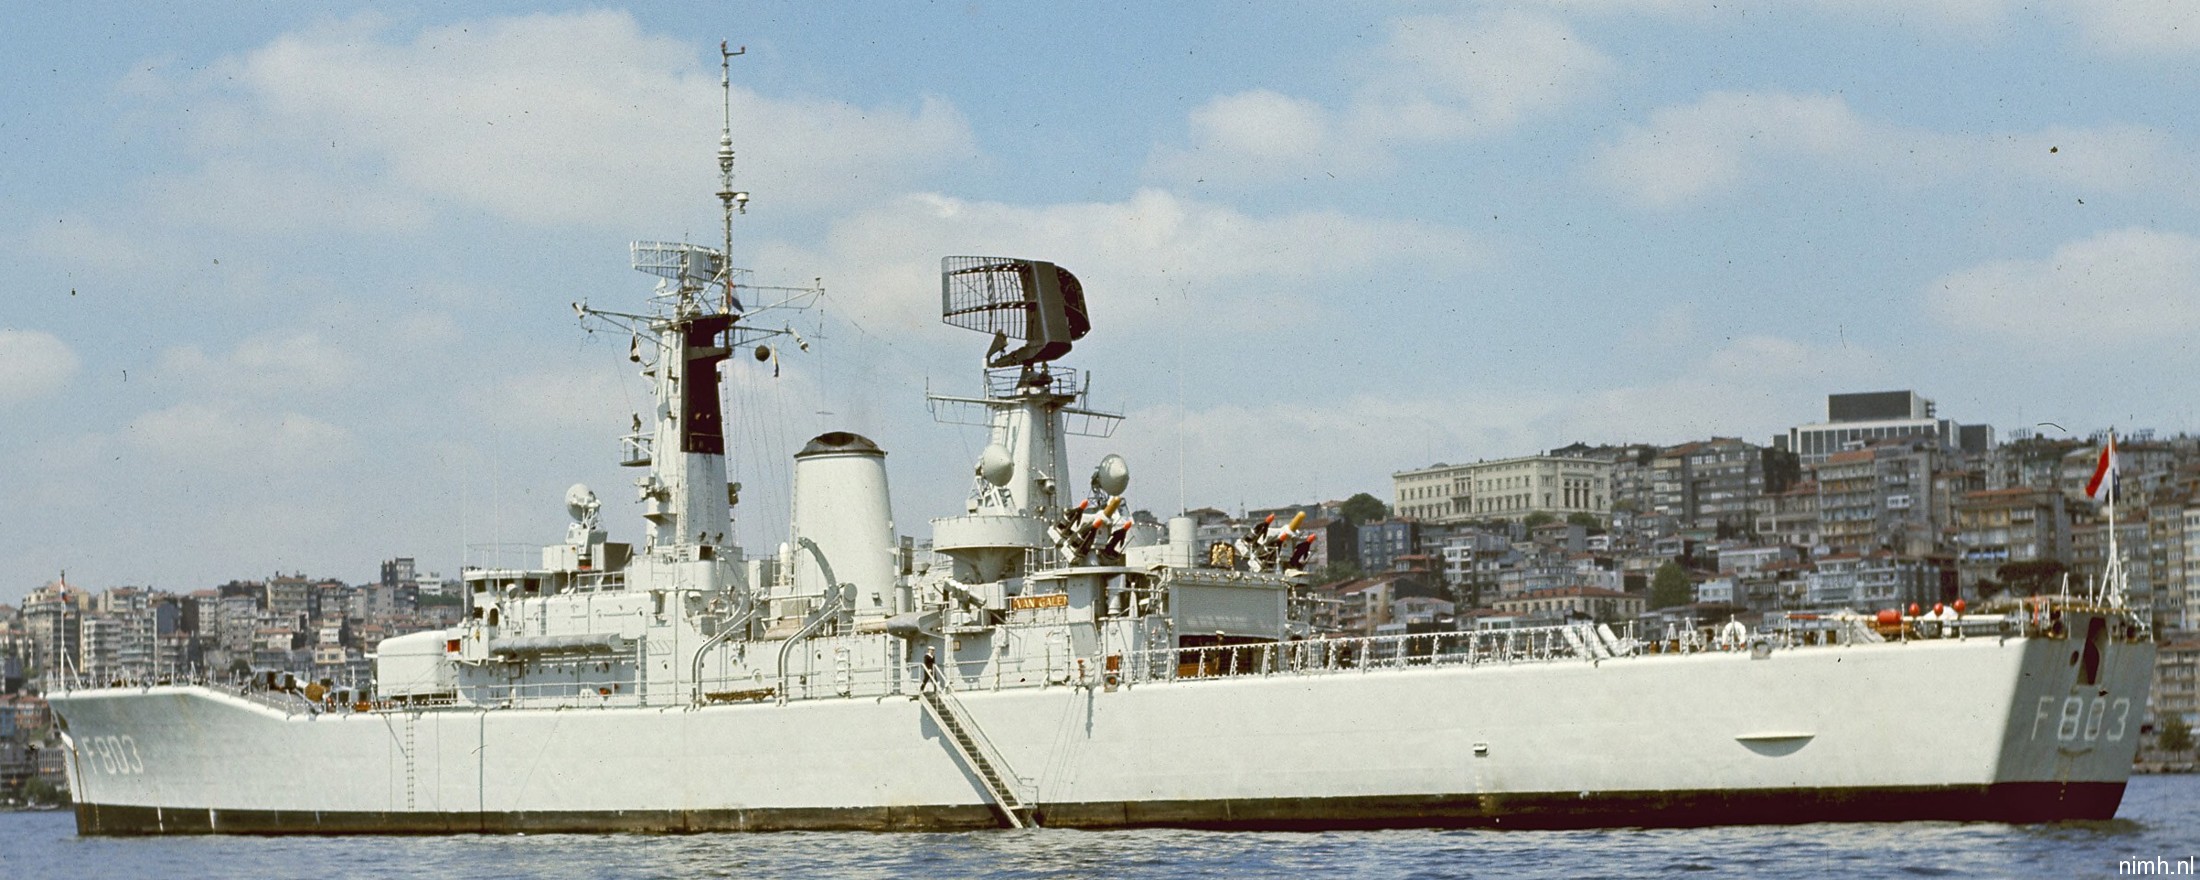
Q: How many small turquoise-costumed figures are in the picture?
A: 0